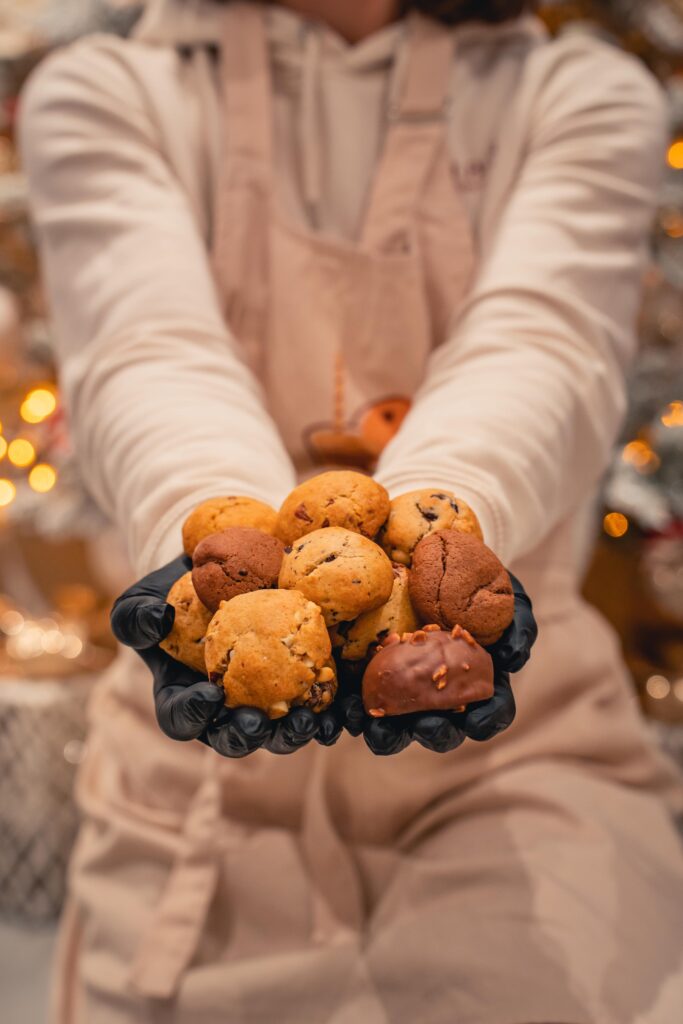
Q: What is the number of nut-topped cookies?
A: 1